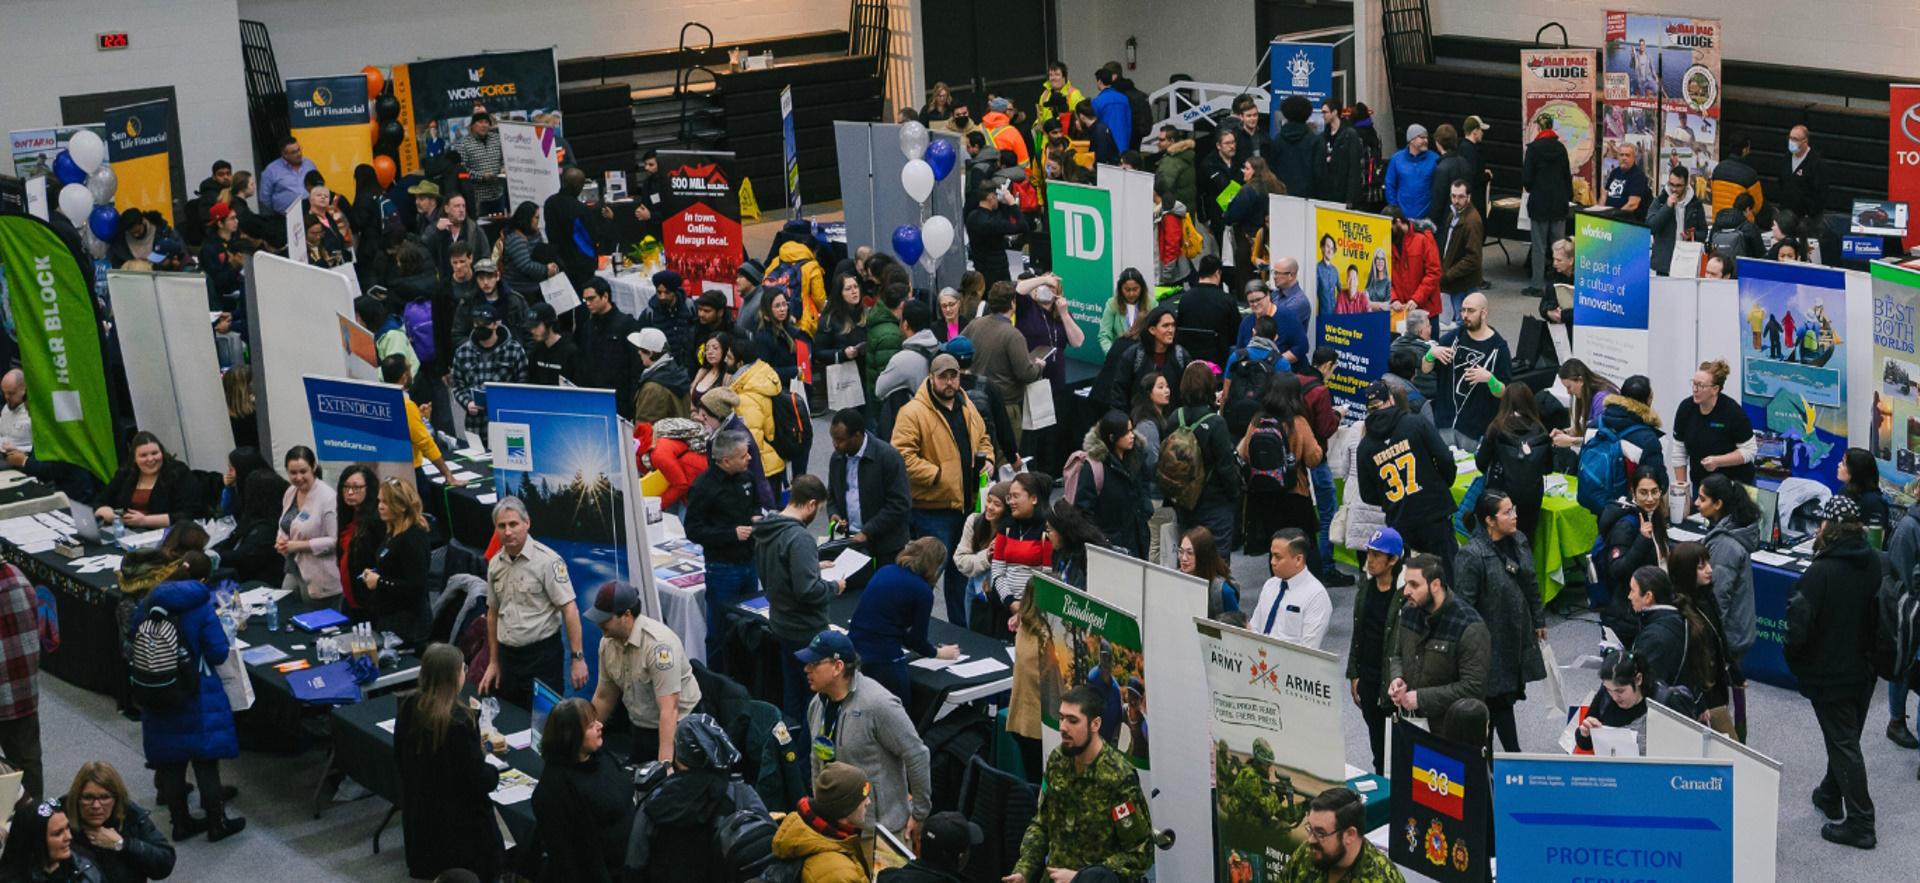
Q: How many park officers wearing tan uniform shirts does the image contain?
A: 2